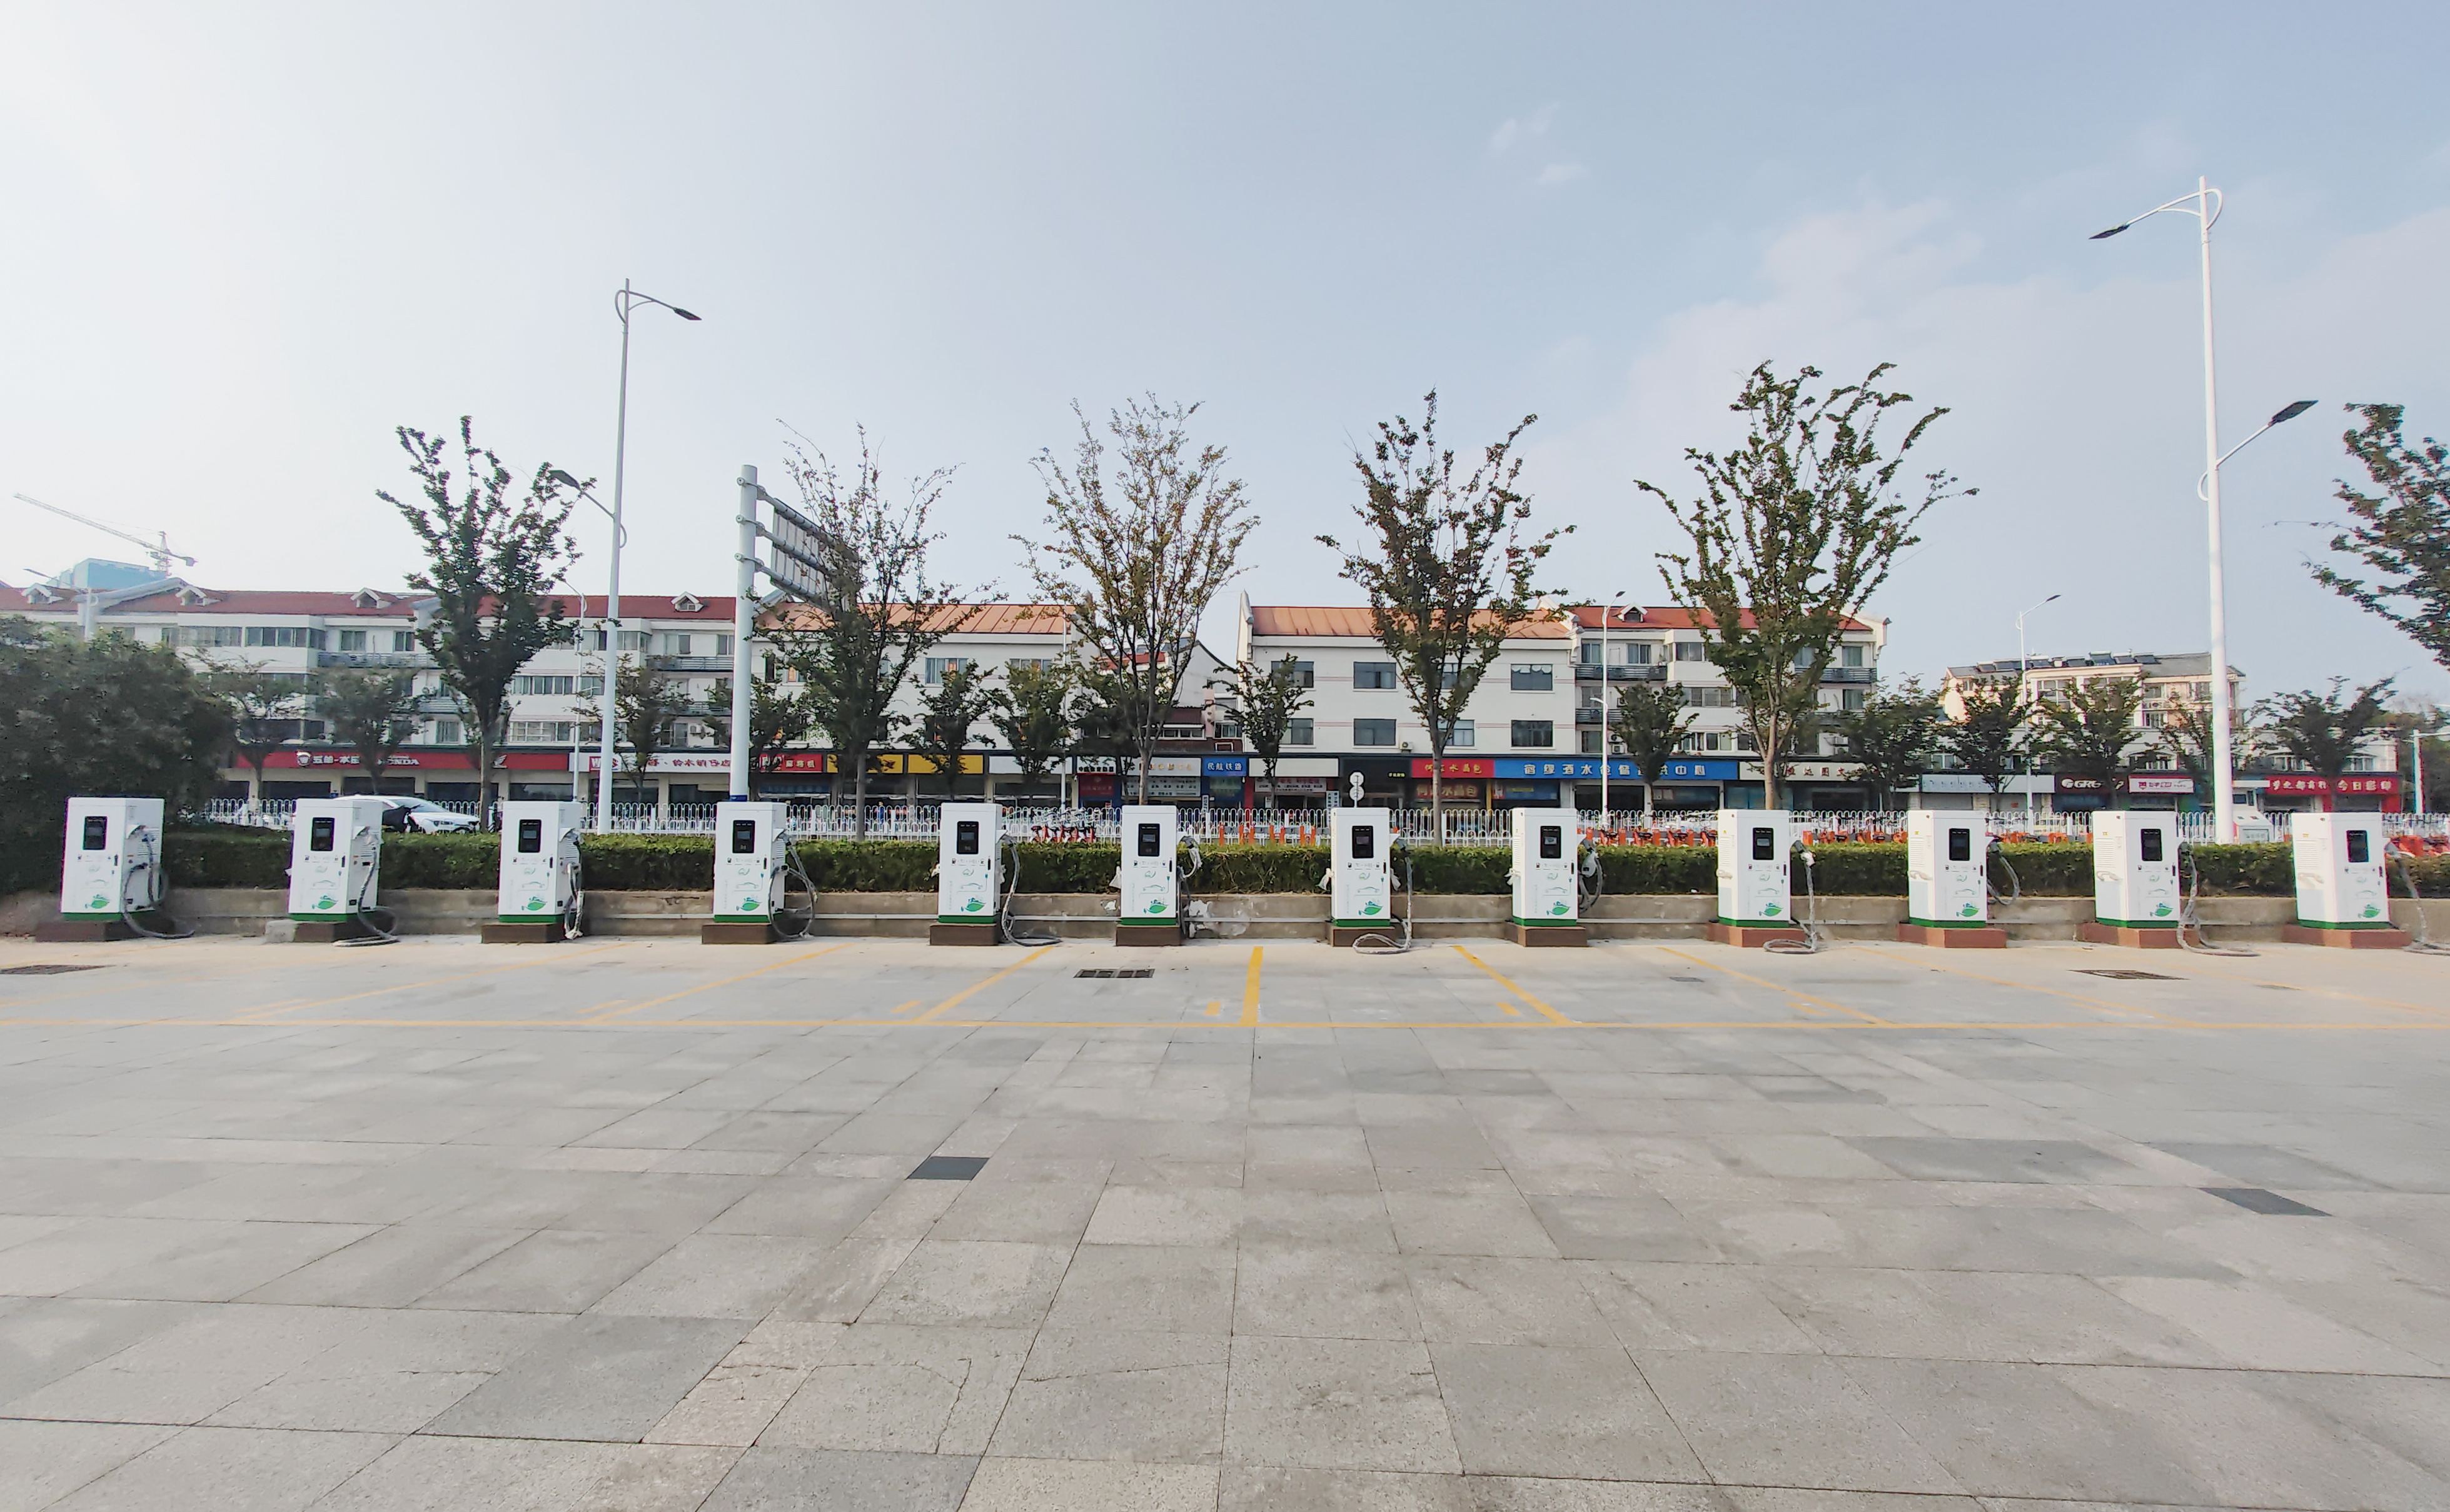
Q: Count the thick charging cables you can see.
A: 12